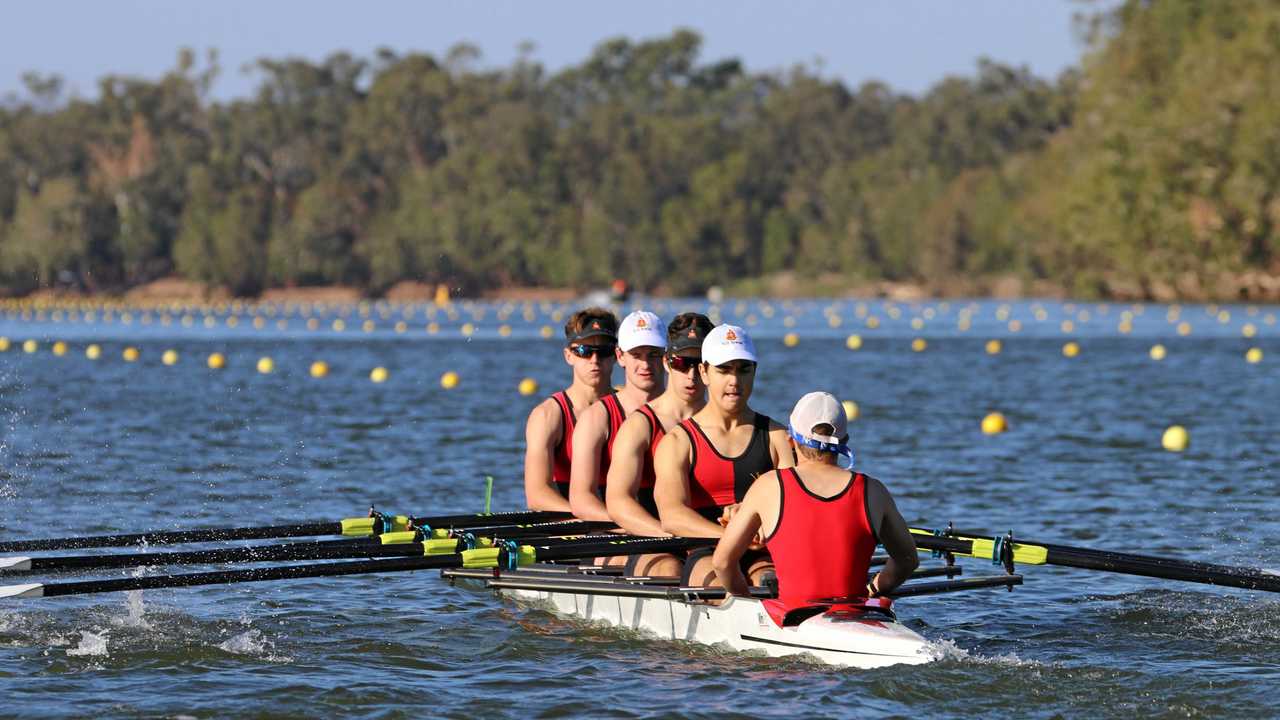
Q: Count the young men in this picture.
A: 5